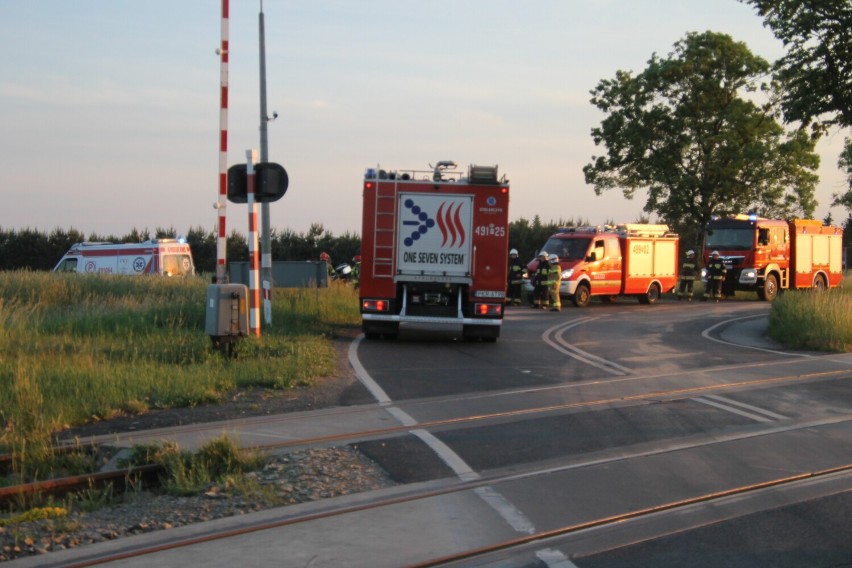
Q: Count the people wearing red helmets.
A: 2